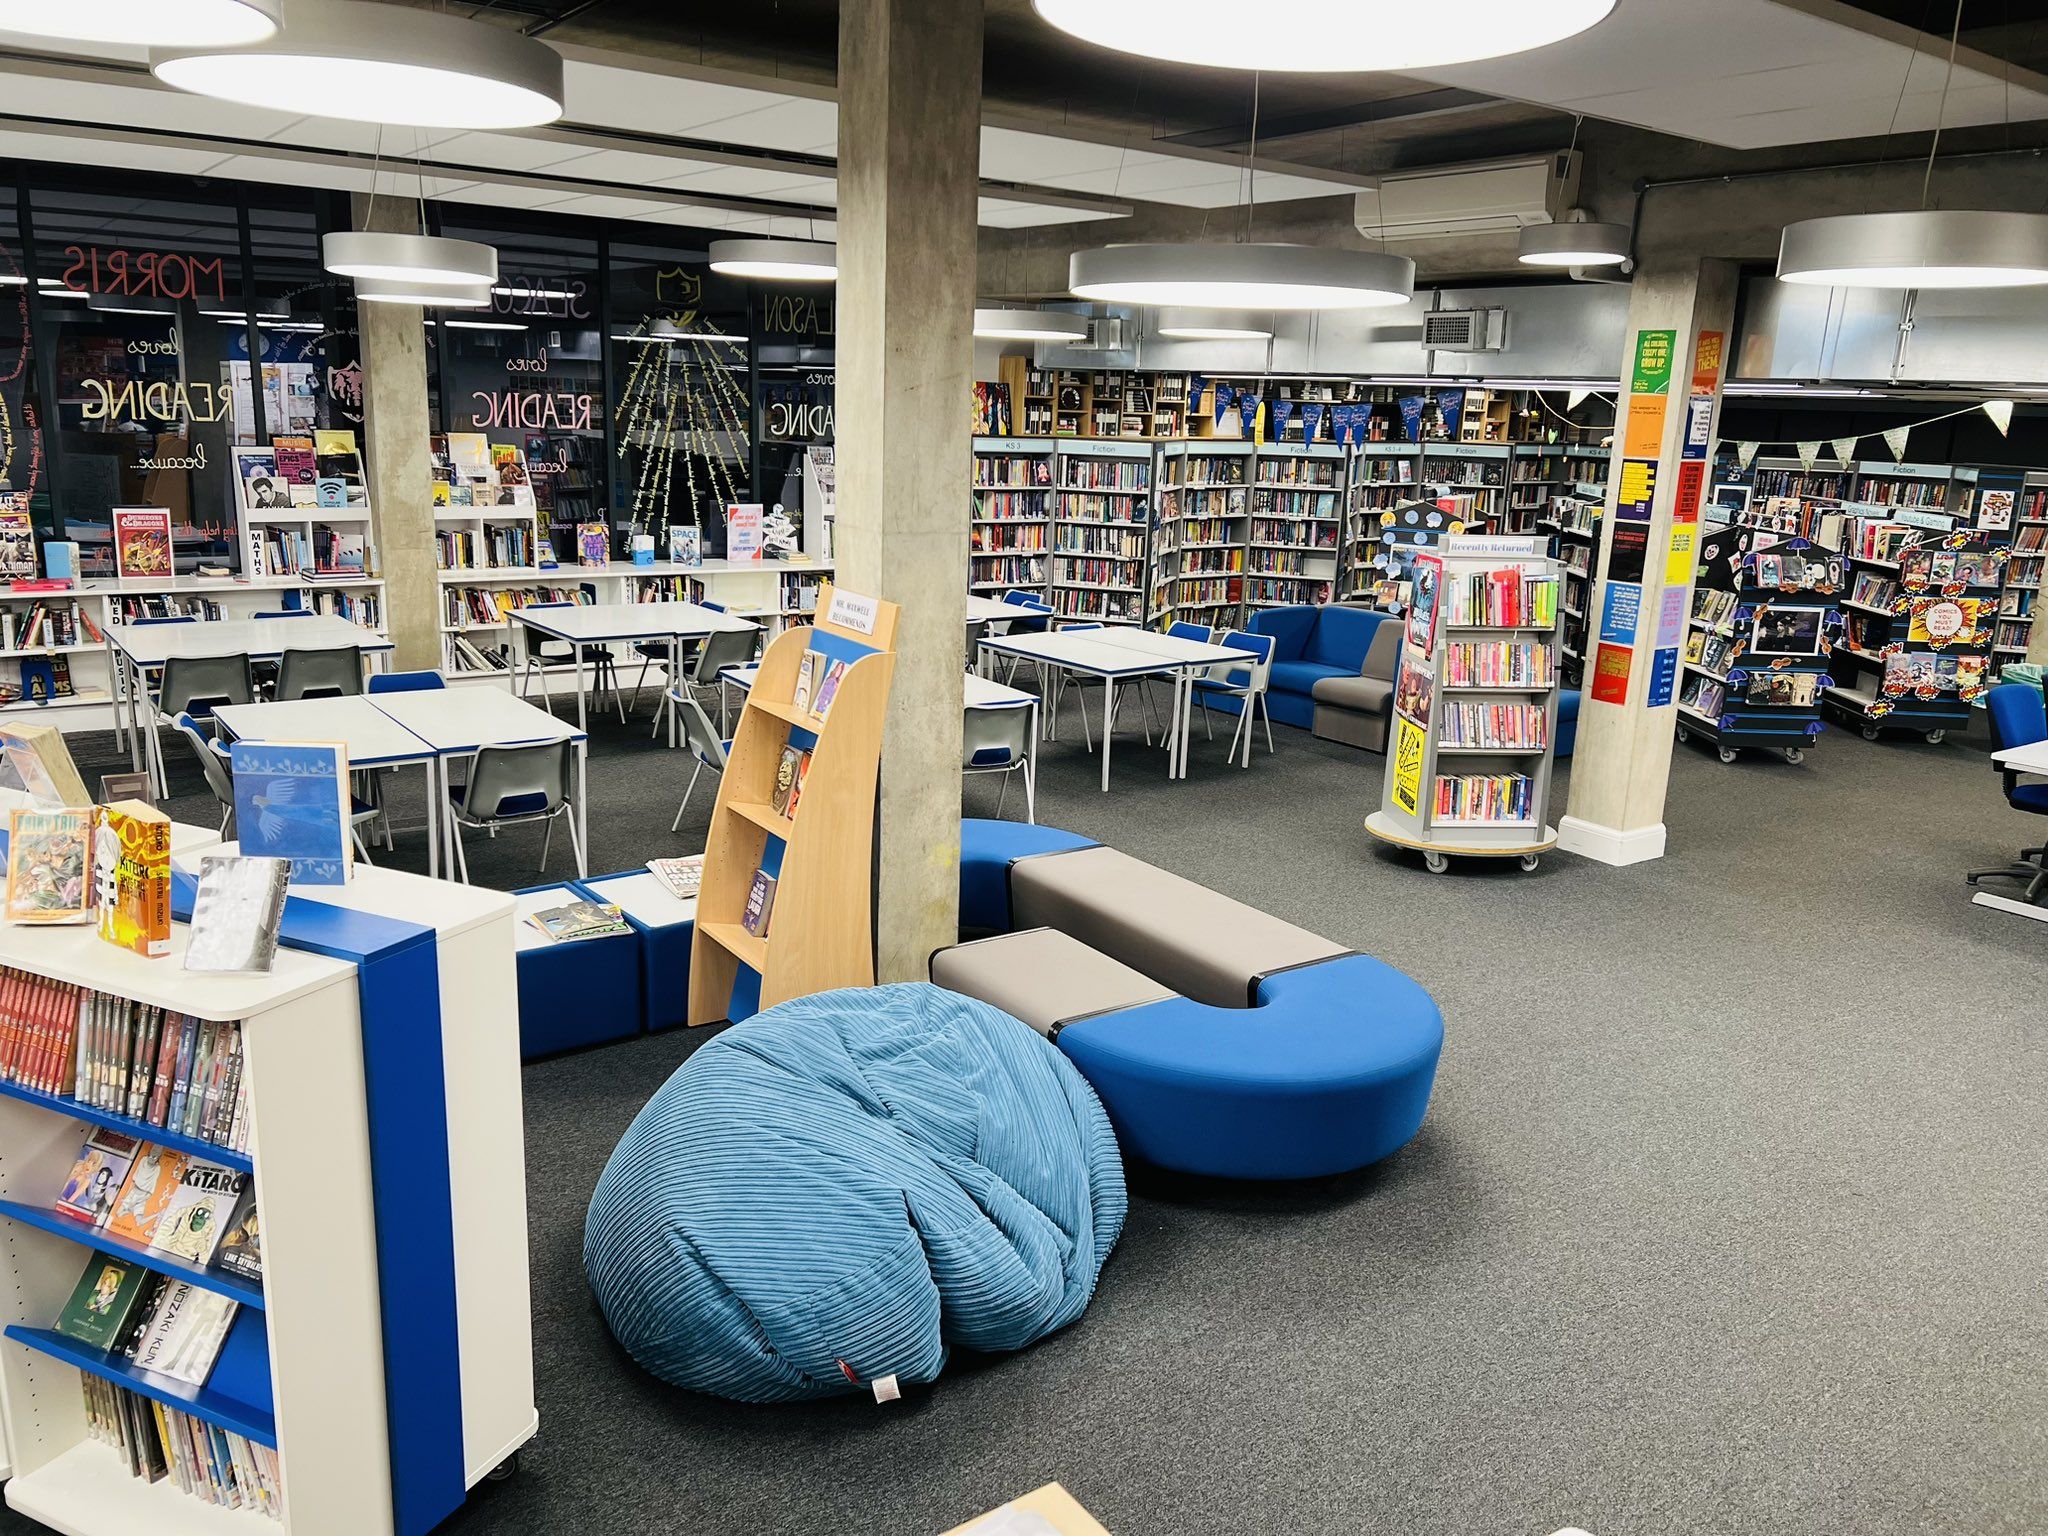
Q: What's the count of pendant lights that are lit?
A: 11